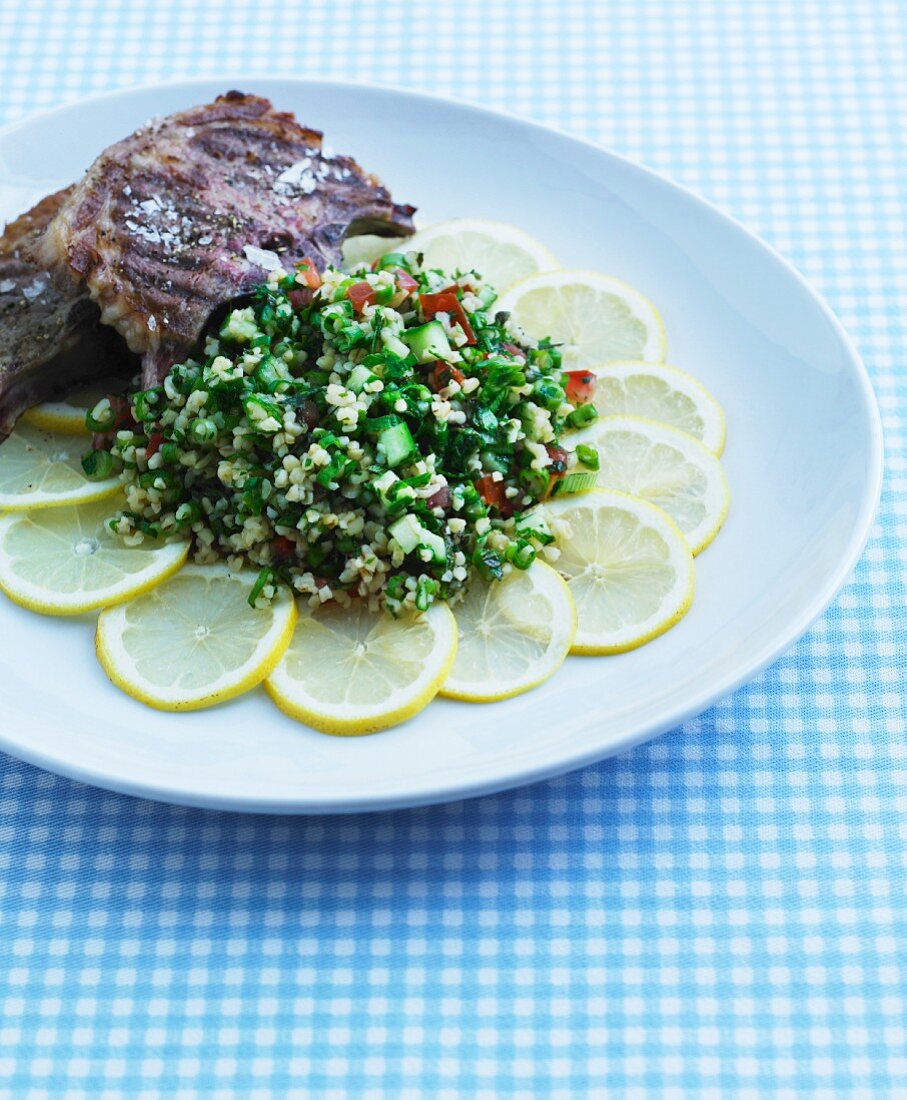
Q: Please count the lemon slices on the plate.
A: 12